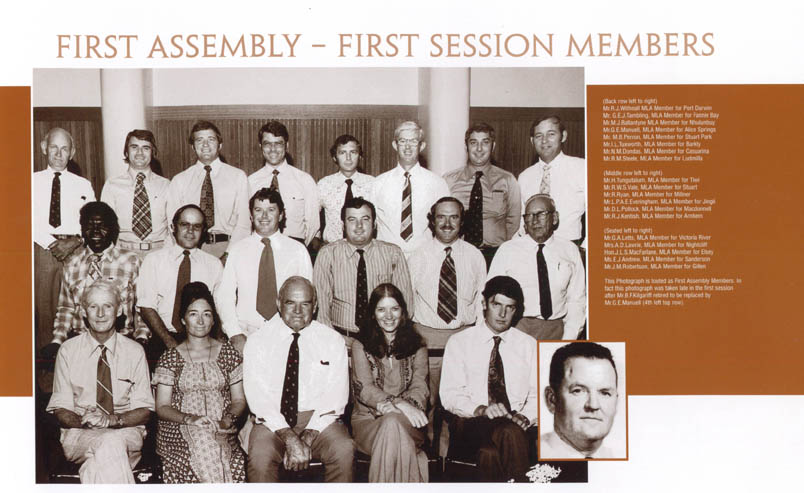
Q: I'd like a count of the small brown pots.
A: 0